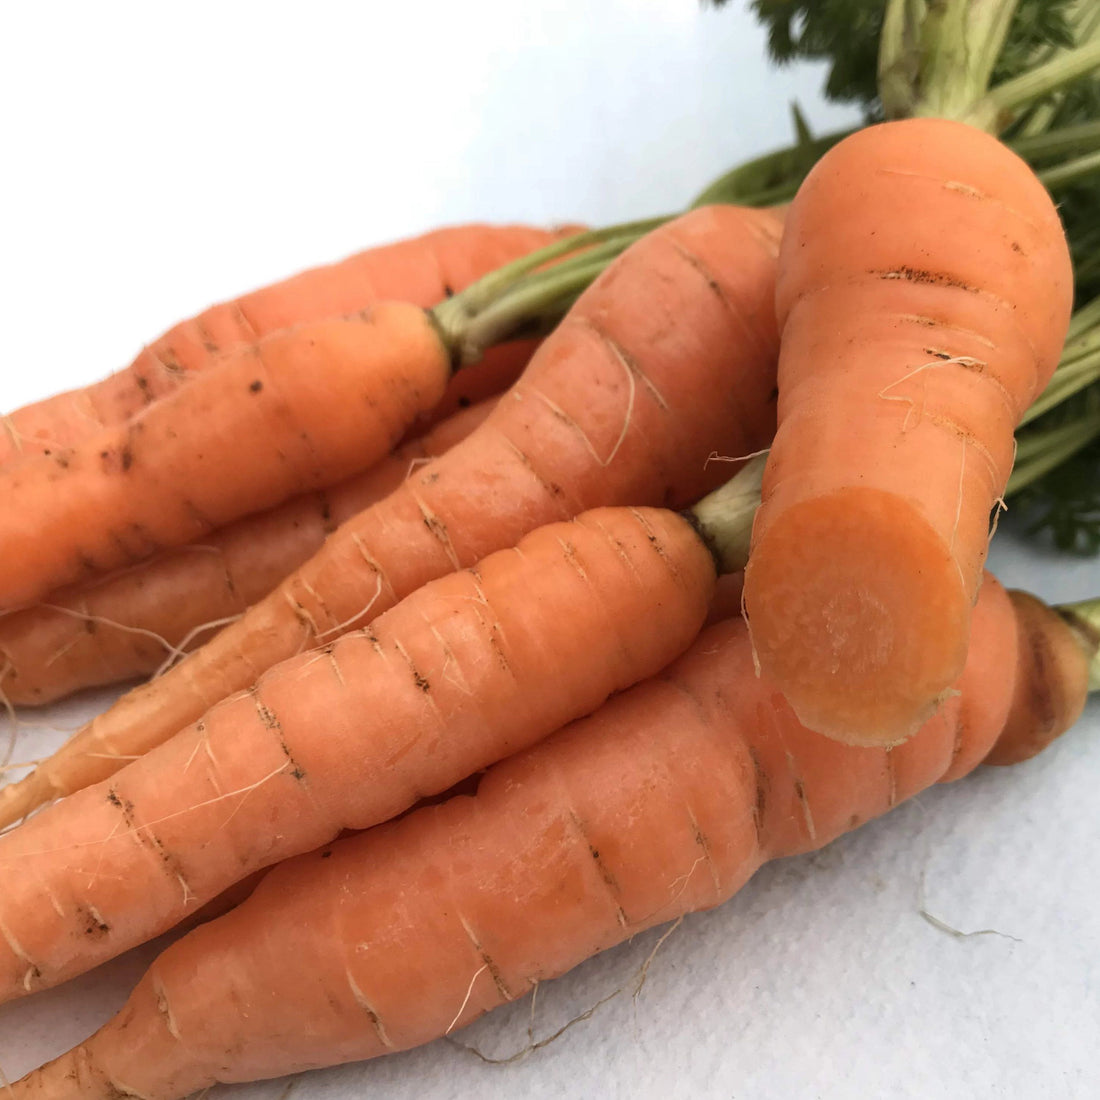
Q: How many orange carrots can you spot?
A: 7